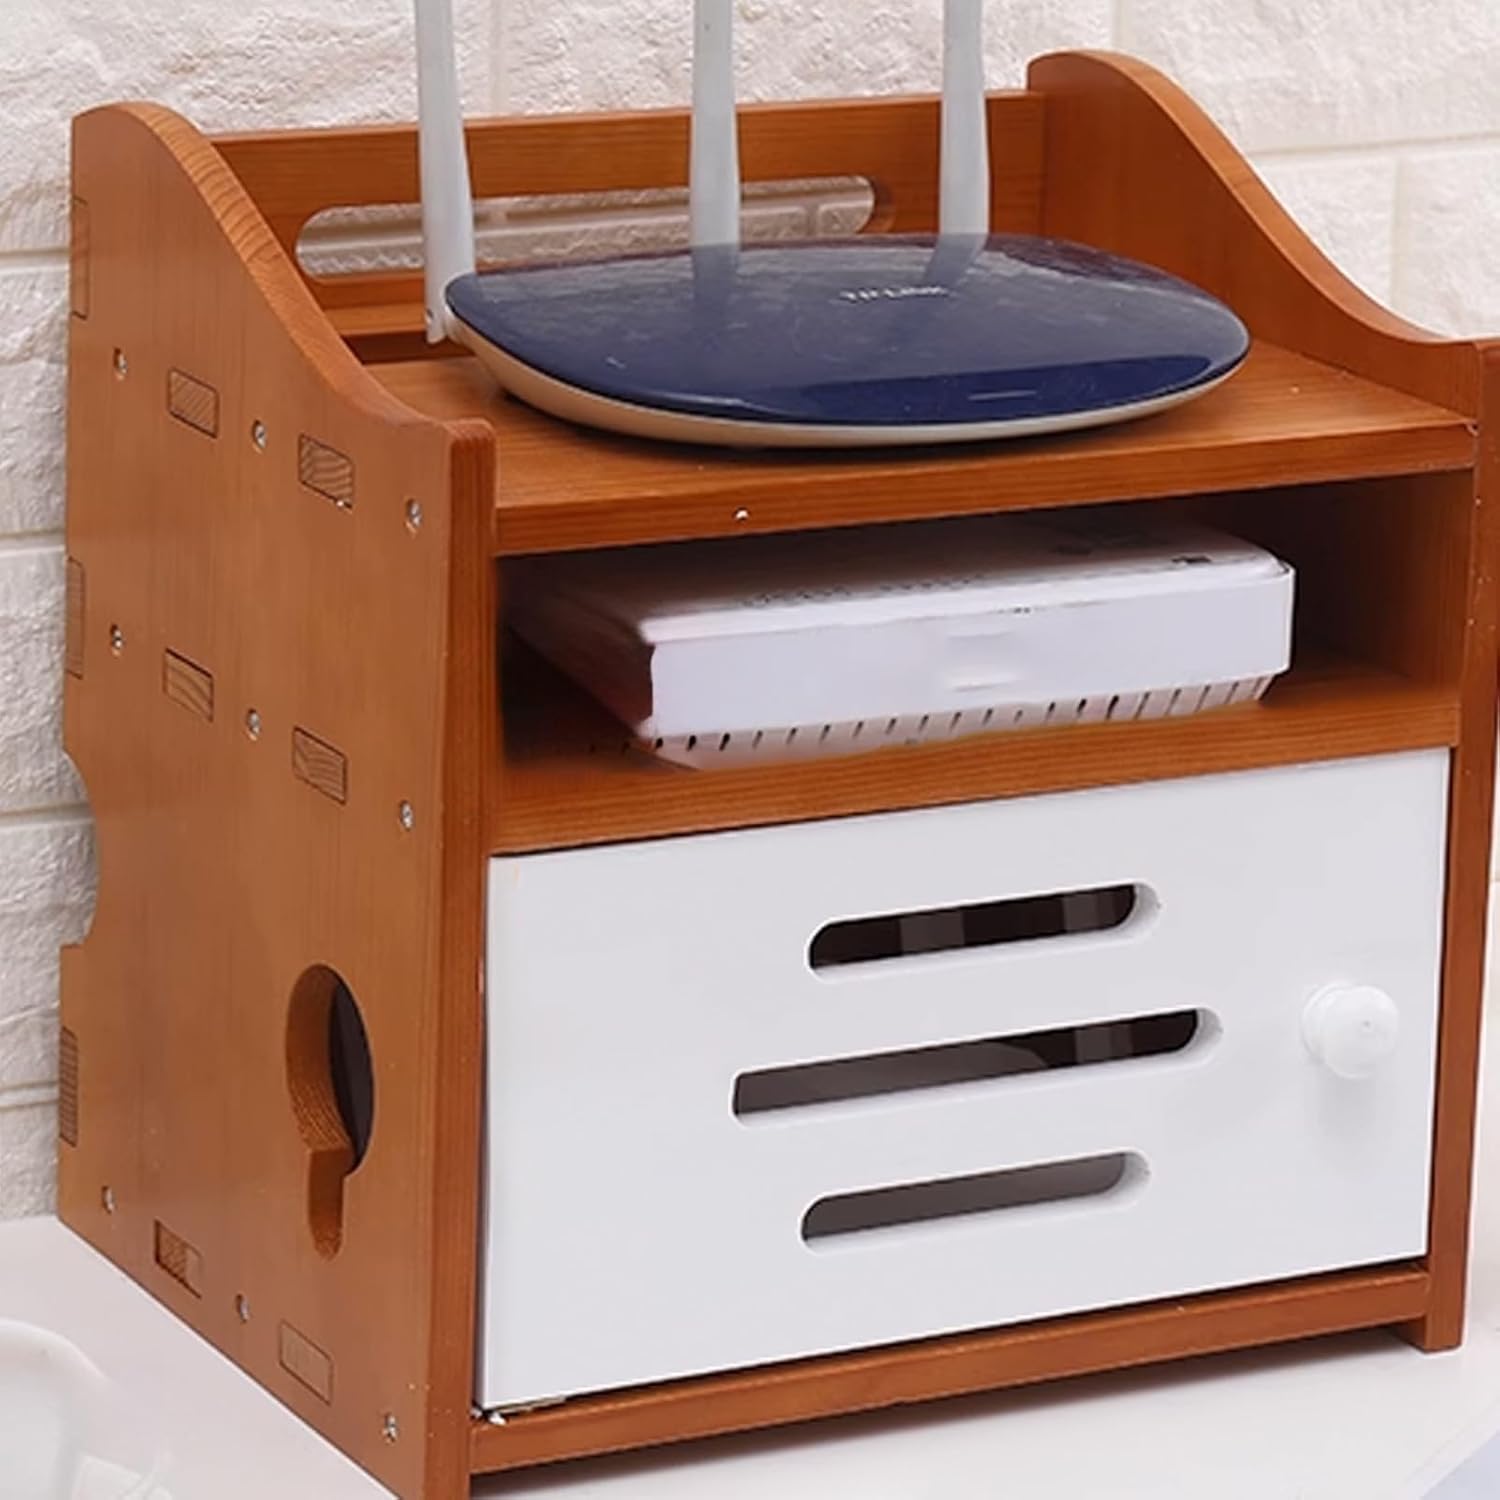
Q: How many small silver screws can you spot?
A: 9